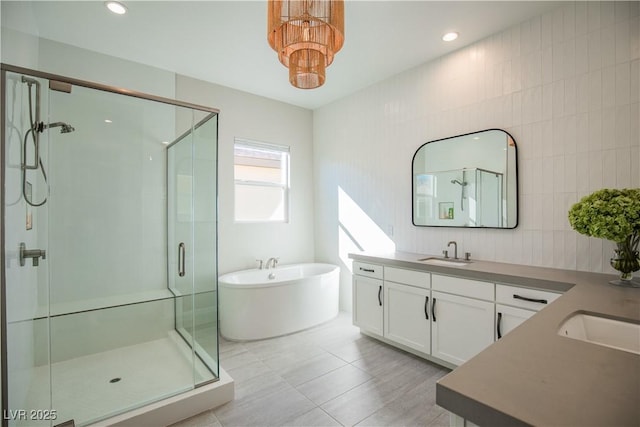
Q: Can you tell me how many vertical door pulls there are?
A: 5